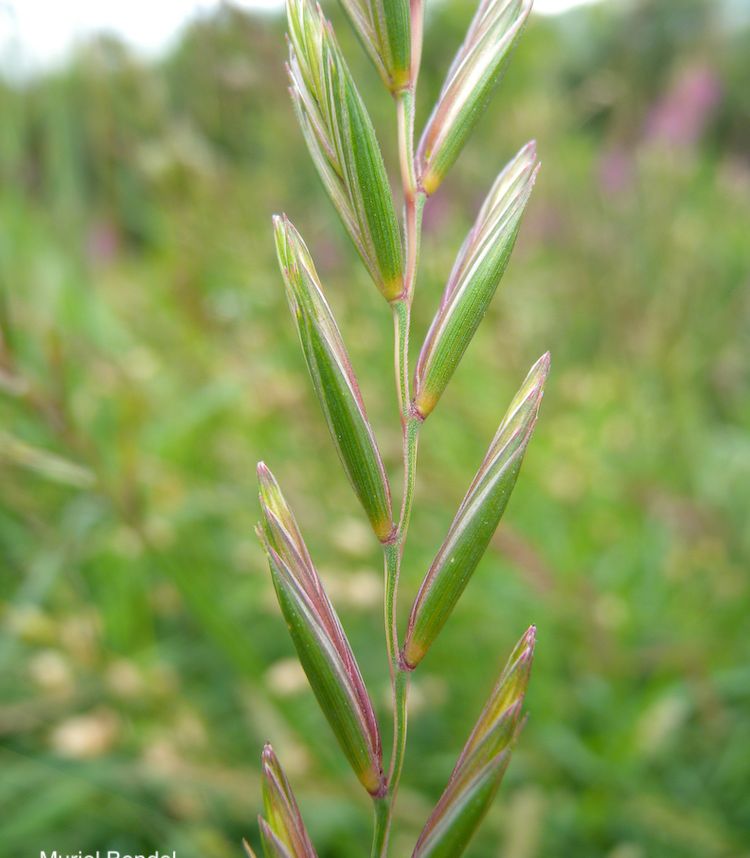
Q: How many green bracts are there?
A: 9